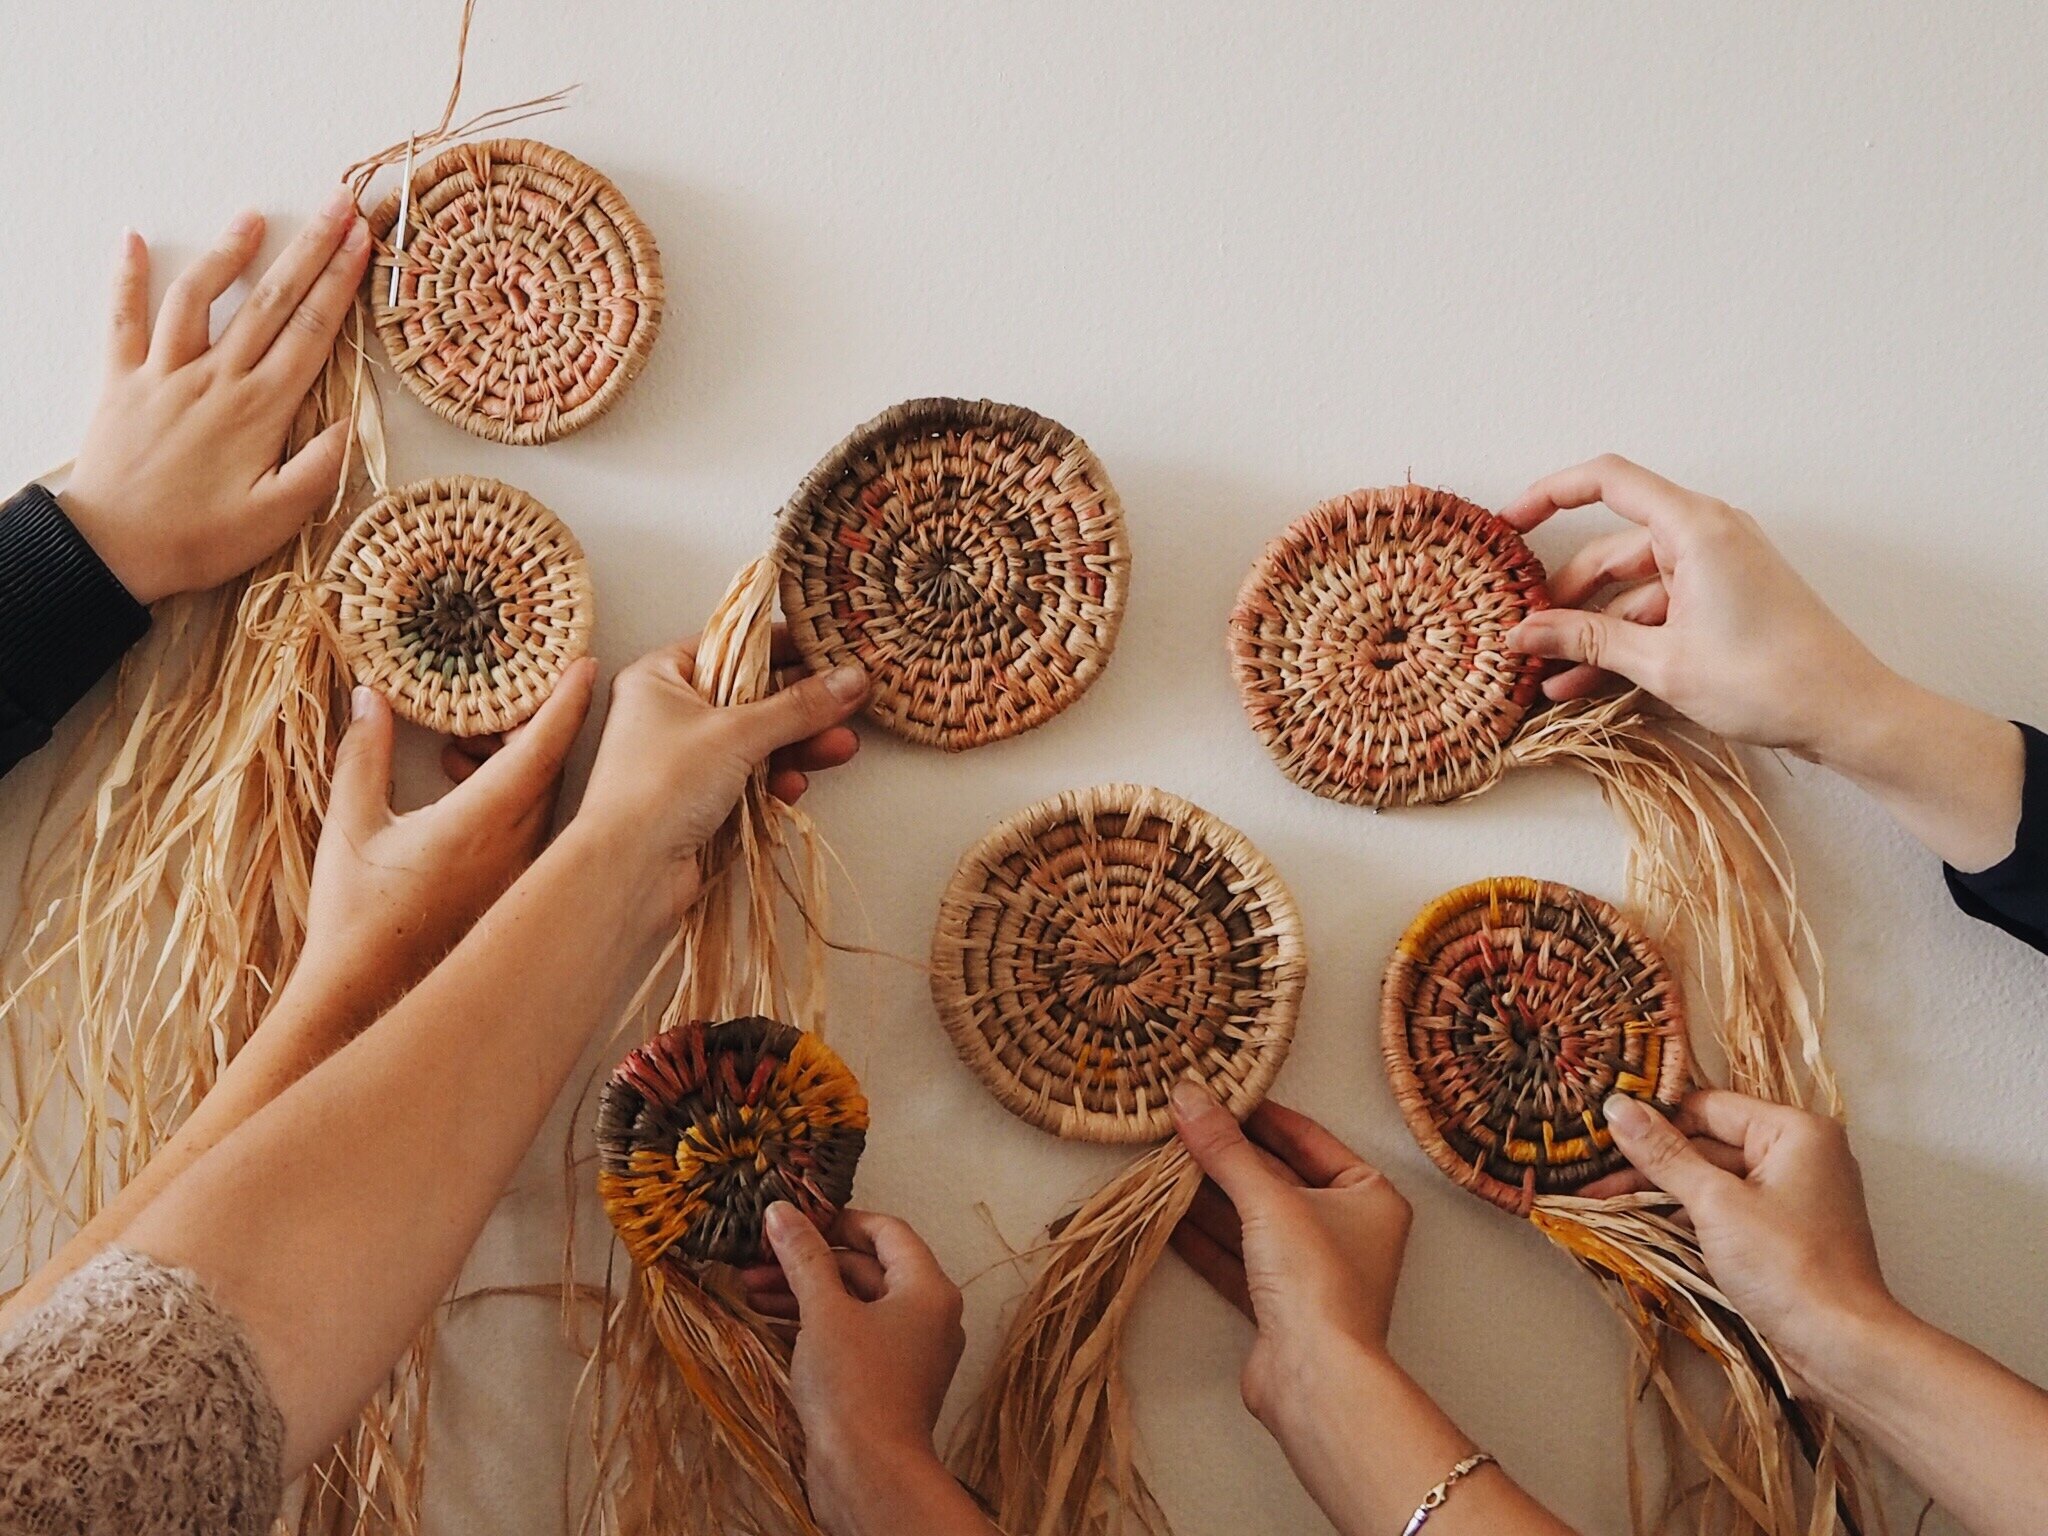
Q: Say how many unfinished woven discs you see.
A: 7